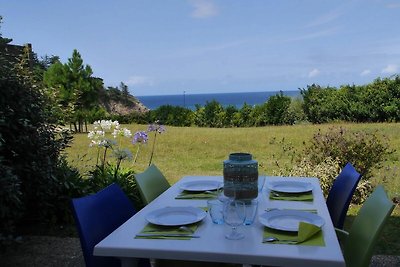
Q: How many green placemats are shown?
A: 4